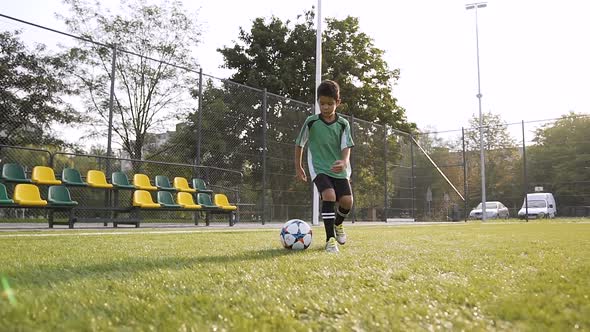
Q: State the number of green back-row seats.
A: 5